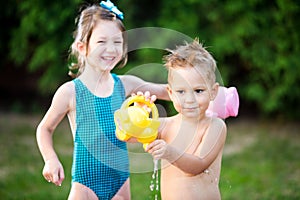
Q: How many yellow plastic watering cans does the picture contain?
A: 1